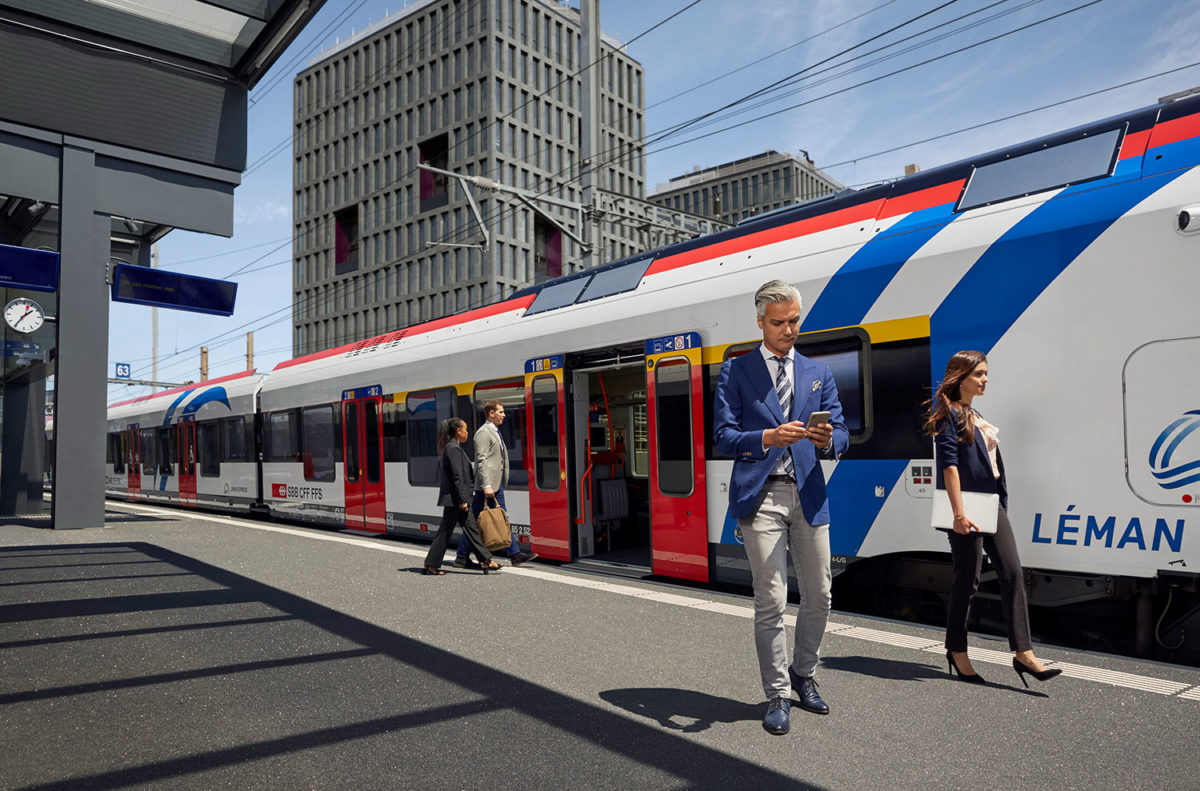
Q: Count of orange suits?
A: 0